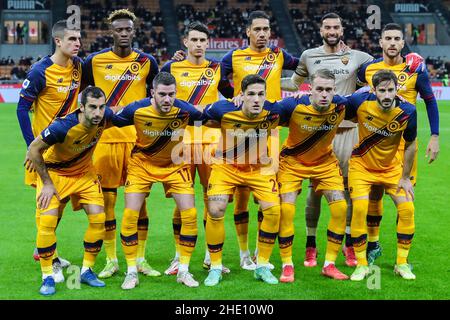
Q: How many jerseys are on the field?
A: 11